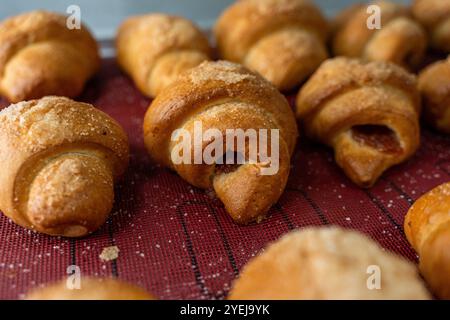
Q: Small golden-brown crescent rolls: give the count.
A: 12